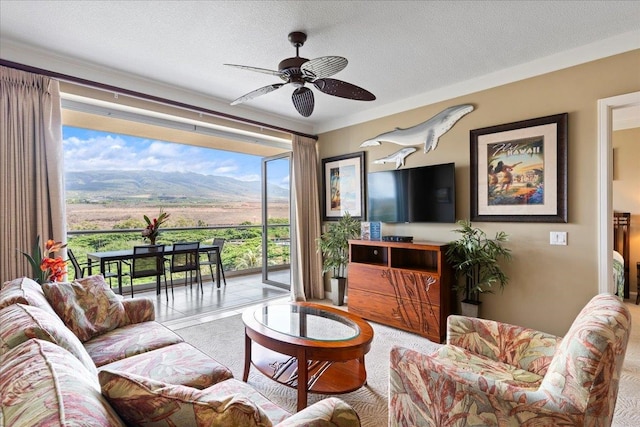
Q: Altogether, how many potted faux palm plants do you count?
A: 2